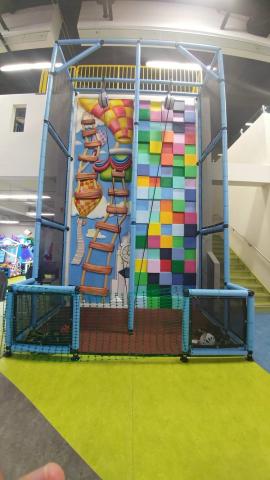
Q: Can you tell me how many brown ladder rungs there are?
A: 13